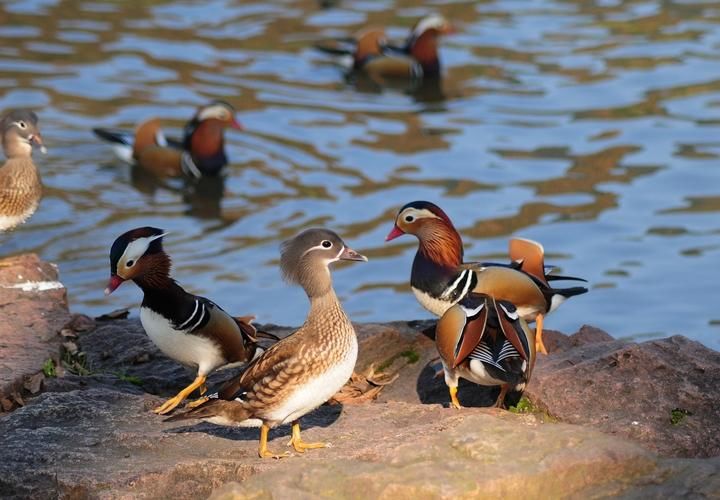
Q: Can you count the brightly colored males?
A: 5